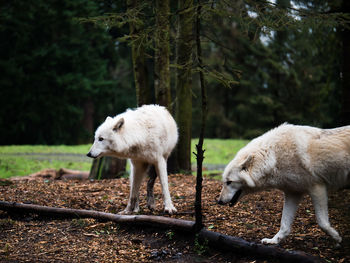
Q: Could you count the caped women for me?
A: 0